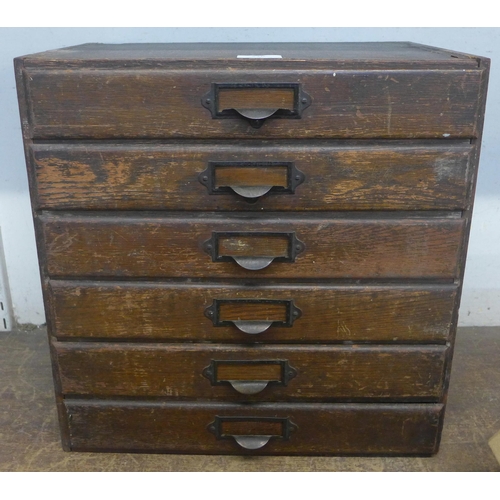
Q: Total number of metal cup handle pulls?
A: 6